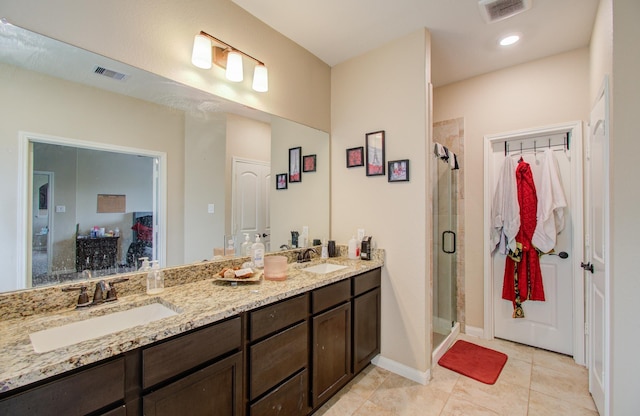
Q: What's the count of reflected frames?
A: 3